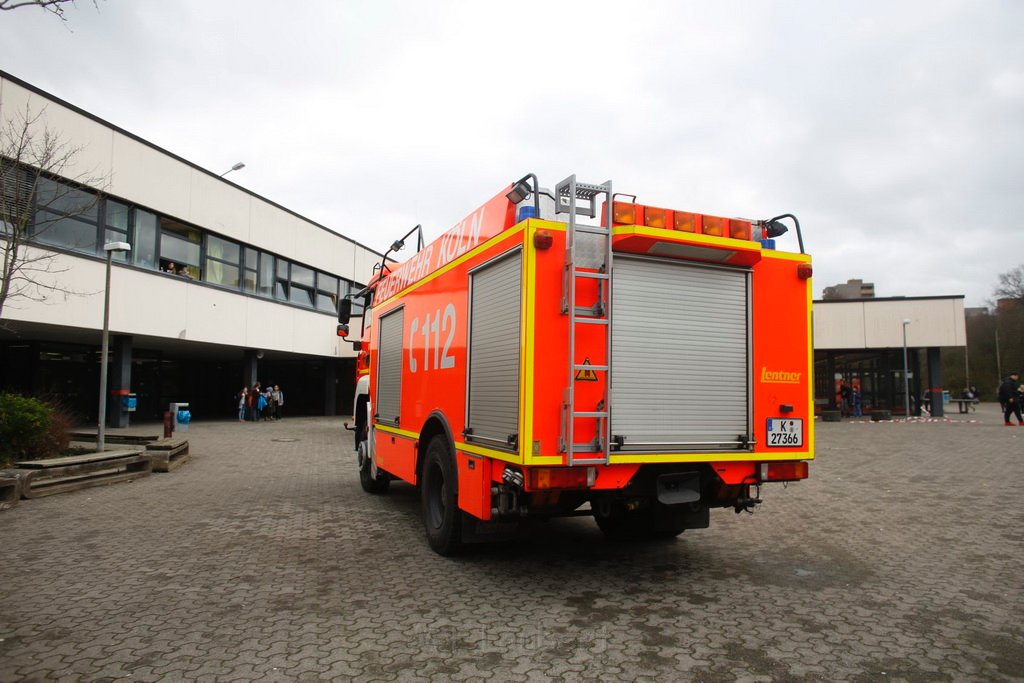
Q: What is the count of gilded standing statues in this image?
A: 0